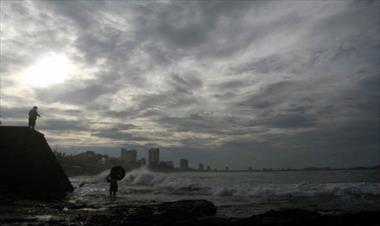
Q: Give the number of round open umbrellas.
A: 1